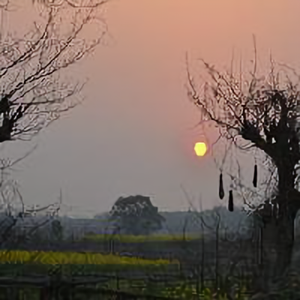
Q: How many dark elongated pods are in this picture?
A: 3